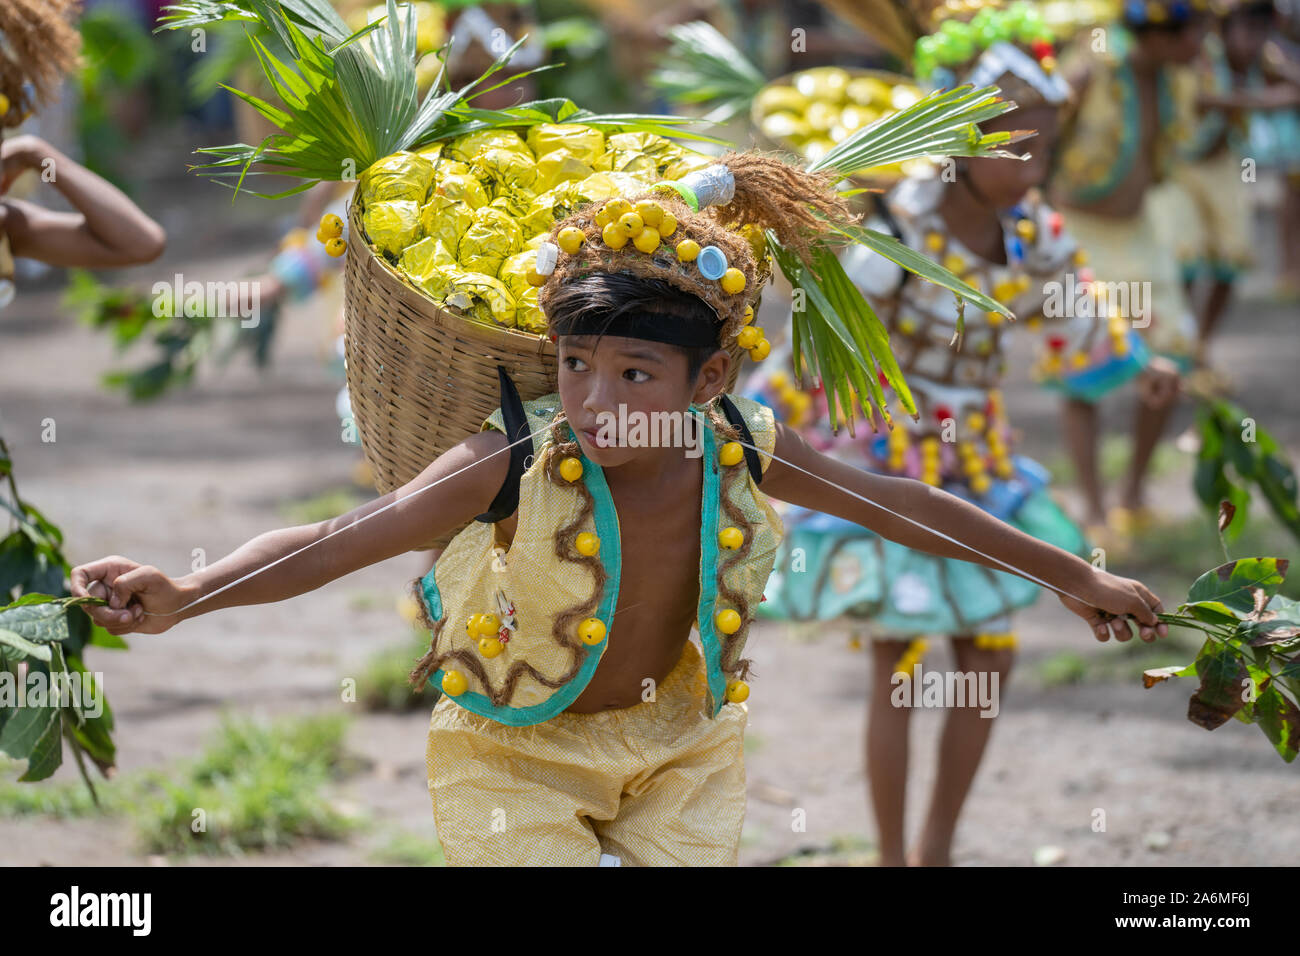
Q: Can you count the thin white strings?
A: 2